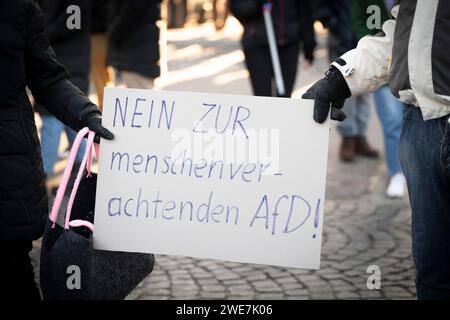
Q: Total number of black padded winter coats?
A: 1